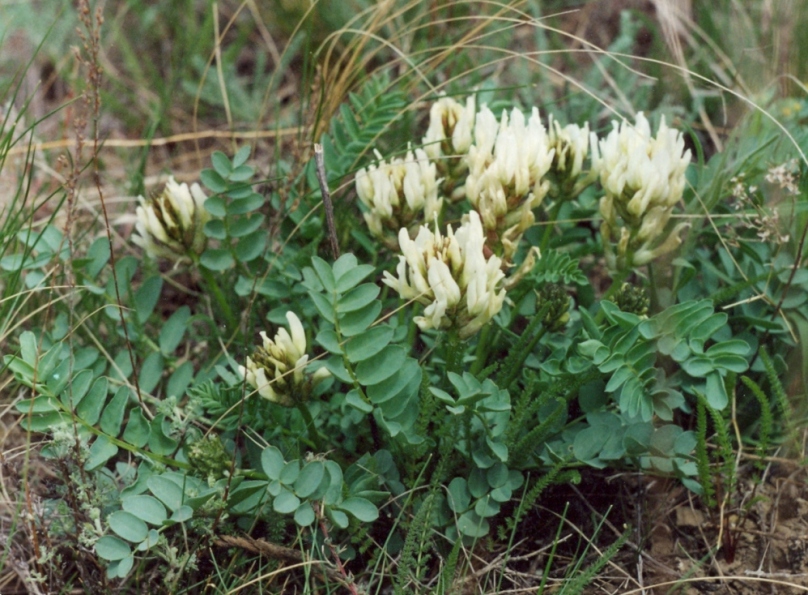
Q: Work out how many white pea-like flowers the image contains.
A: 8